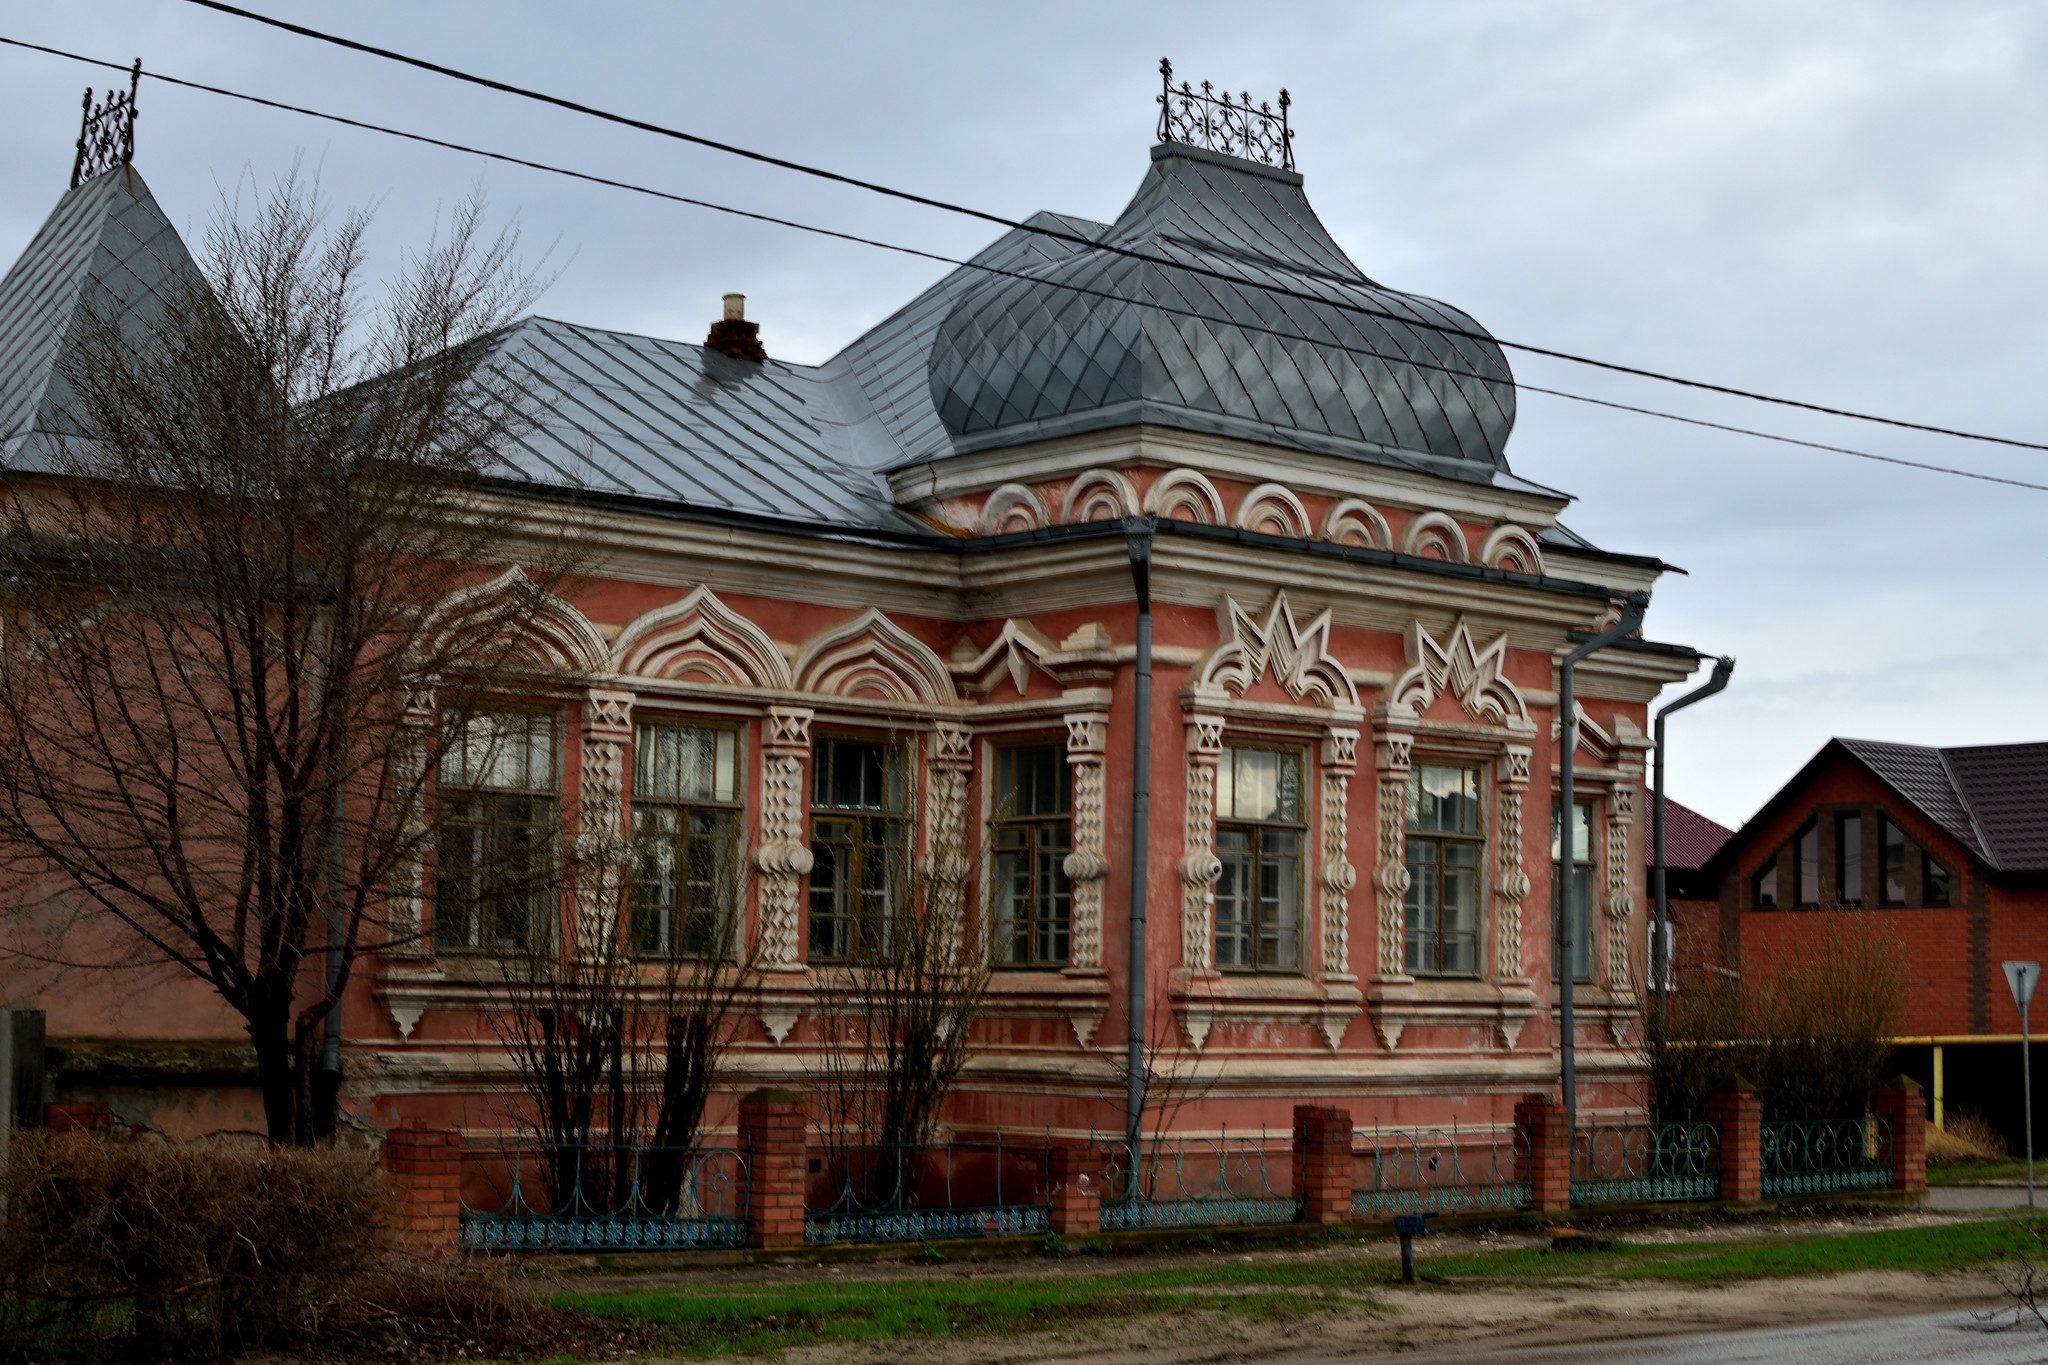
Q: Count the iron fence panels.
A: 6